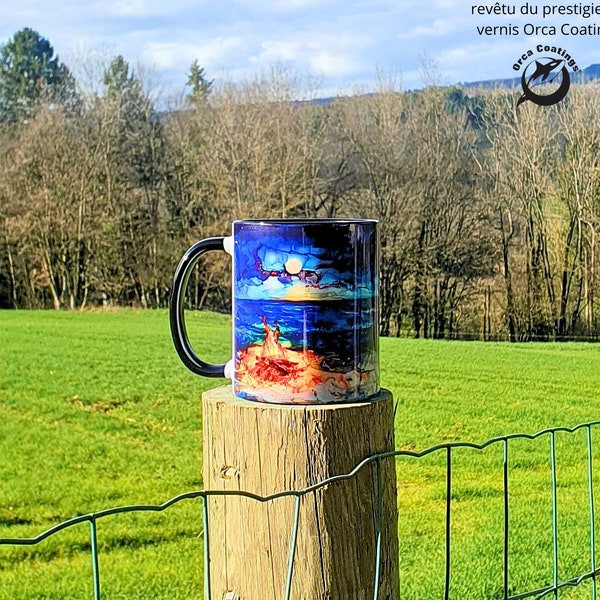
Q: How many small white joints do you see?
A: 2